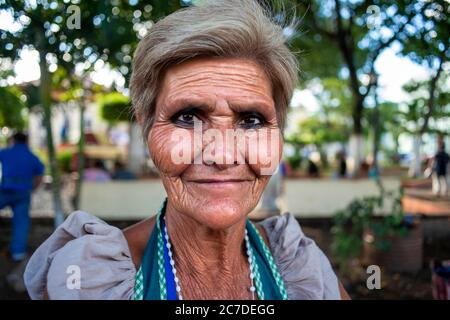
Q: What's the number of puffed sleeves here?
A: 2